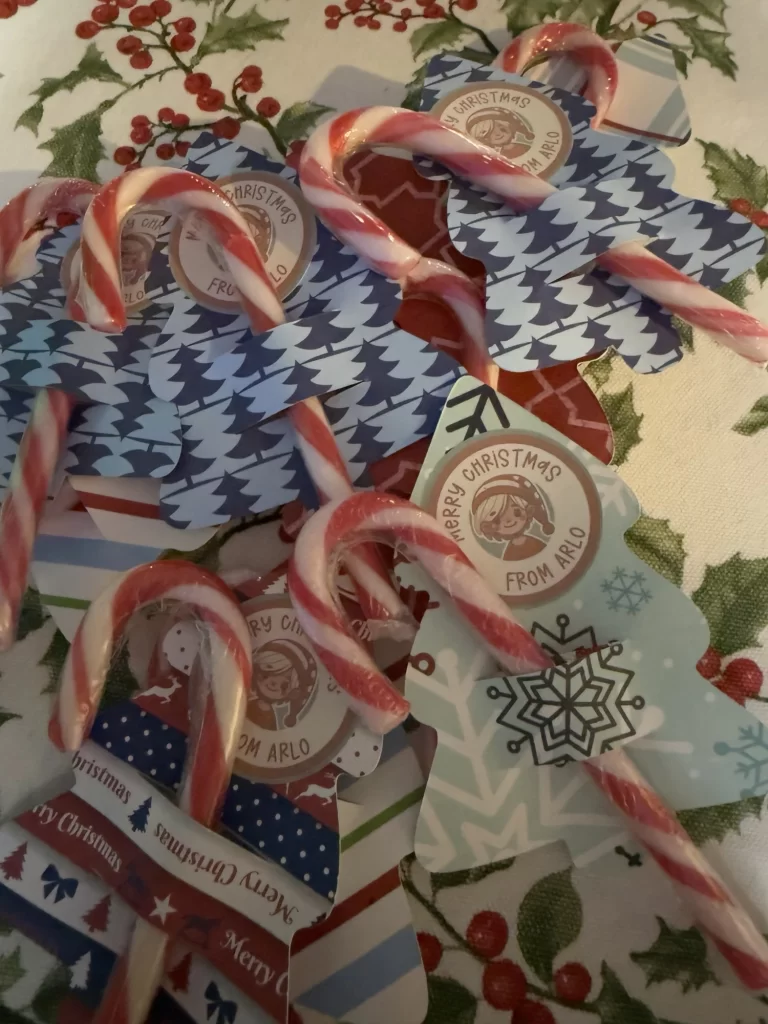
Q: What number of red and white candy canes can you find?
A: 7